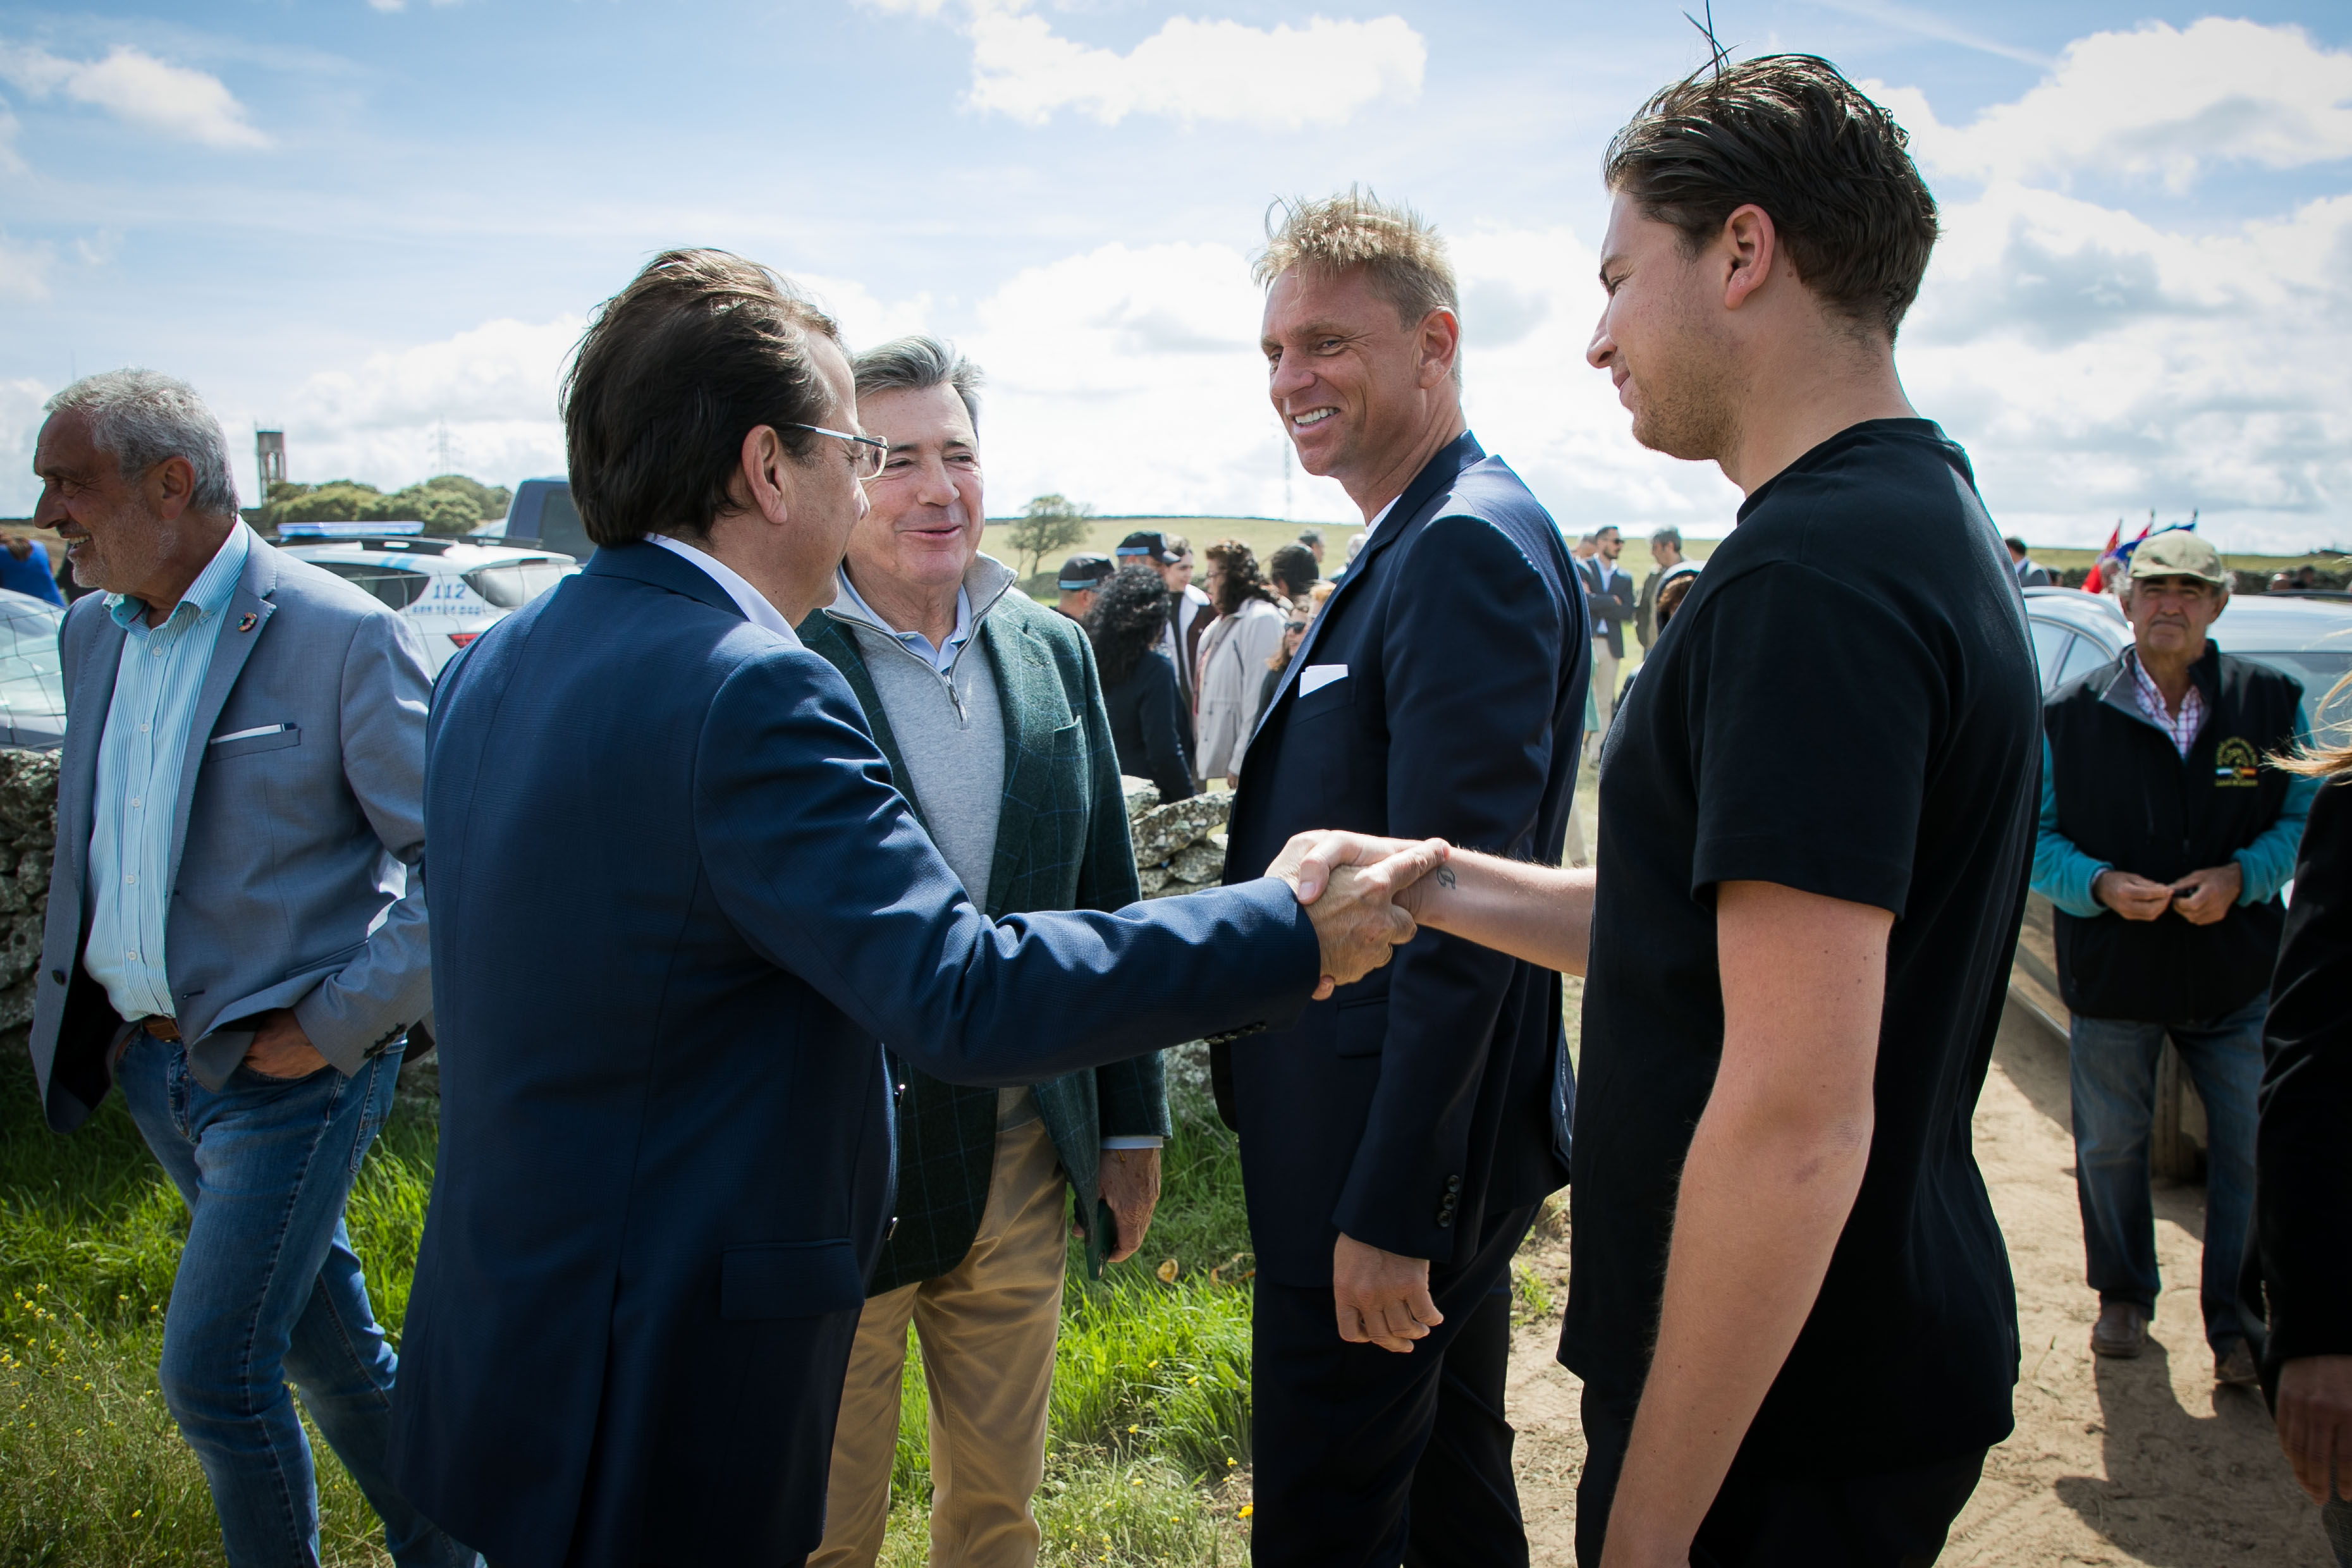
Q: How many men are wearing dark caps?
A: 2